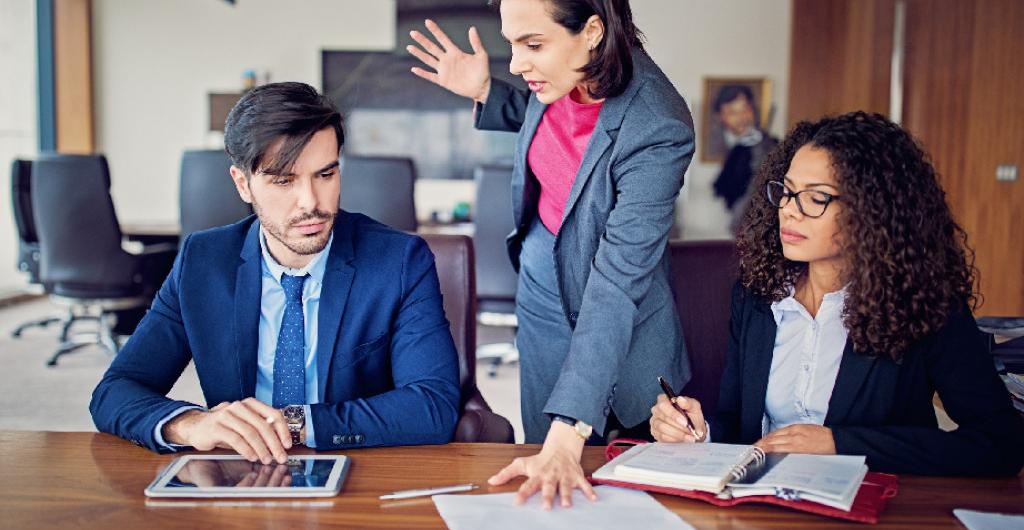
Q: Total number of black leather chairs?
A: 5